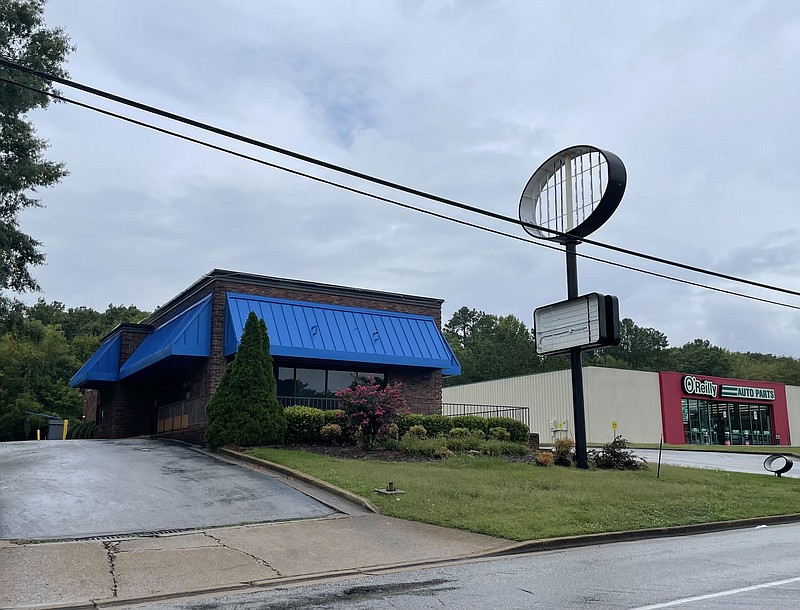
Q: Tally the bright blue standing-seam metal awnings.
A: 3